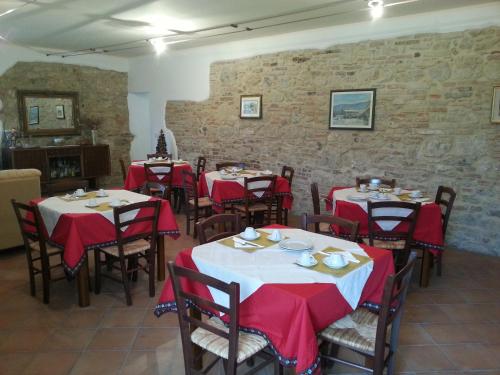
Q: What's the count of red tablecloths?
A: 5